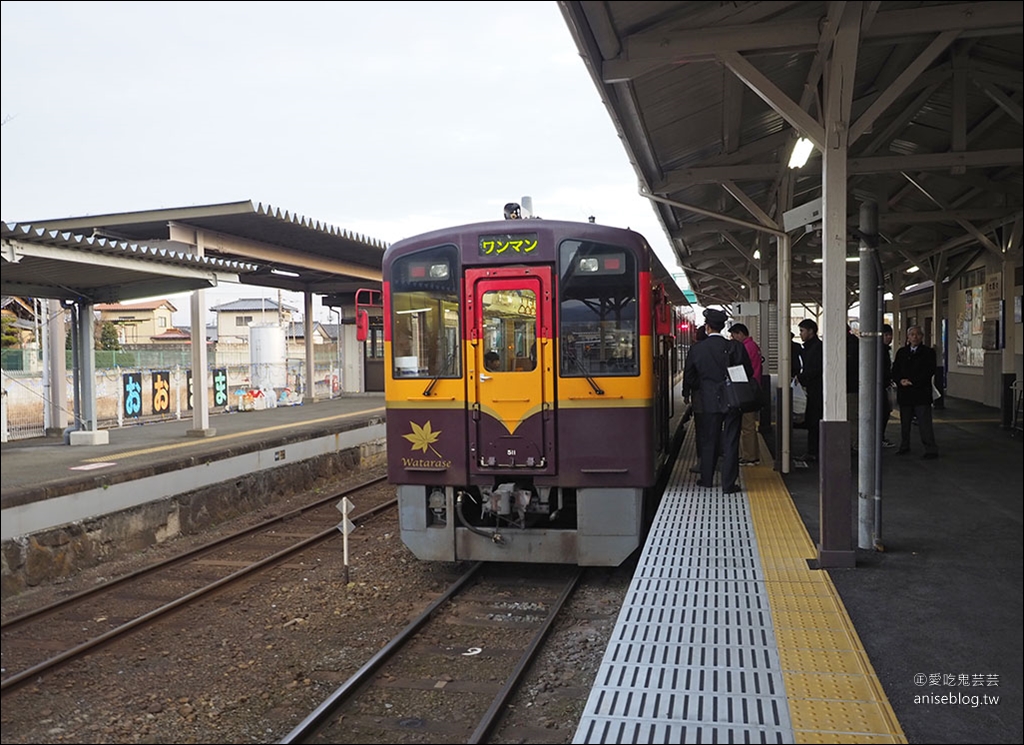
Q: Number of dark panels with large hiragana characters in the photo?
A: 4